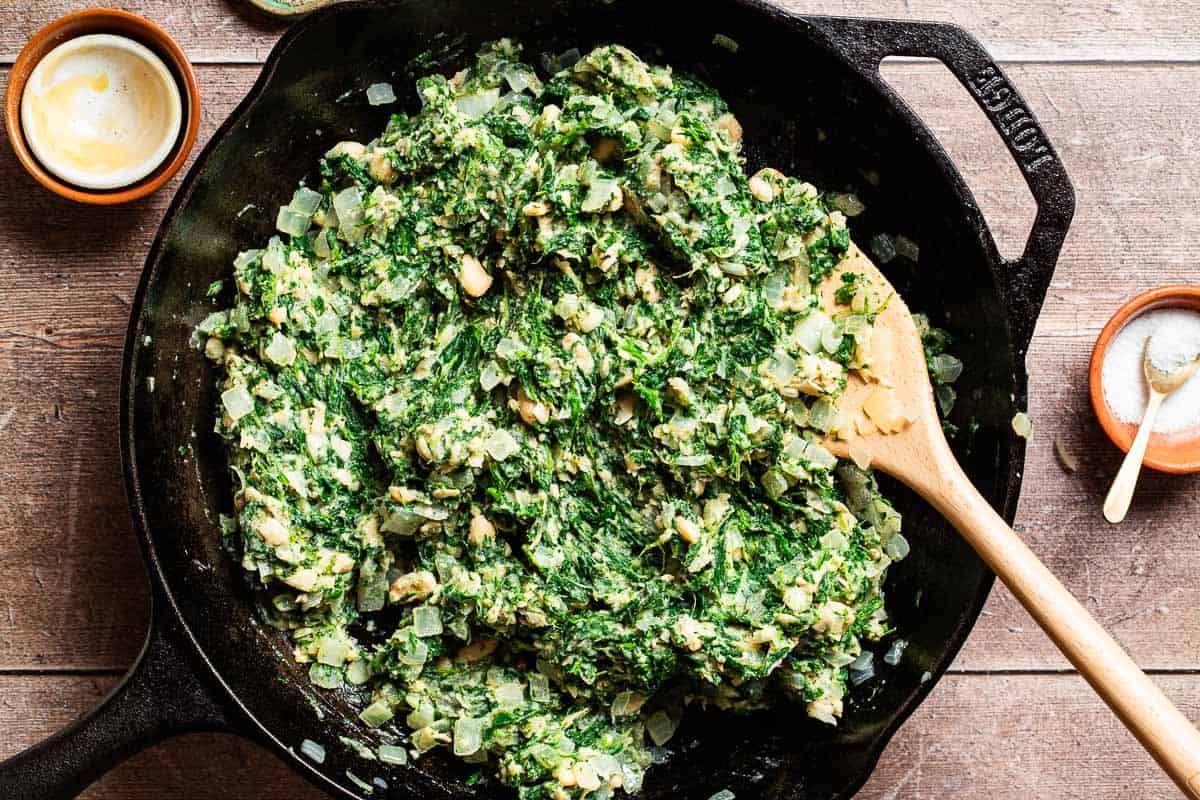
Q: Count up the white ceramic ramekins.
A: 1